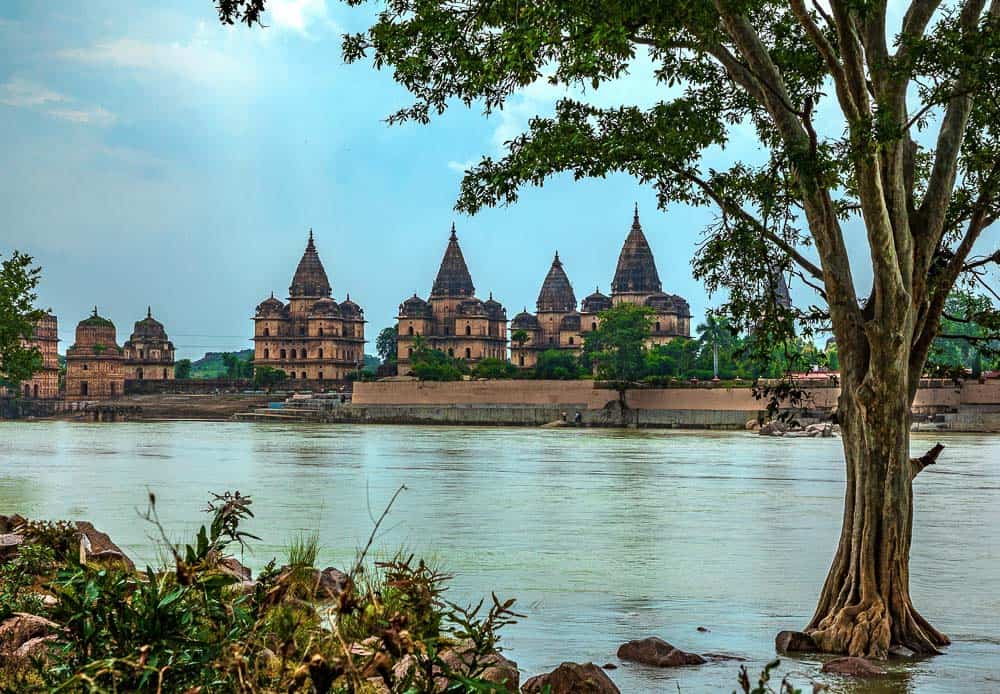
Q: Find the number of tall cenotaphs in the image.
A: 4